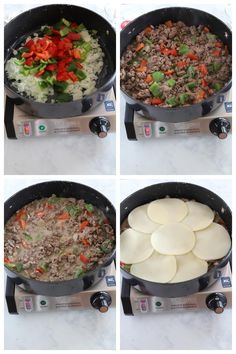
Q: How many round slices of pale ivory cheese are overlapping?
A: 8